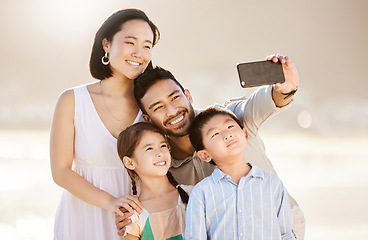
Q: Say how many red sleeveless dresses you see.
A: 0